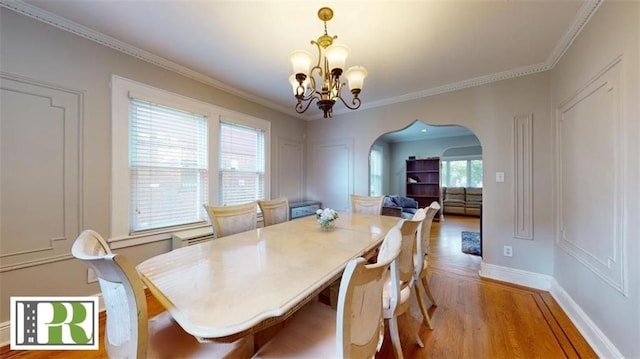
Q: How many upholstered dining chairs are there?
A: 7